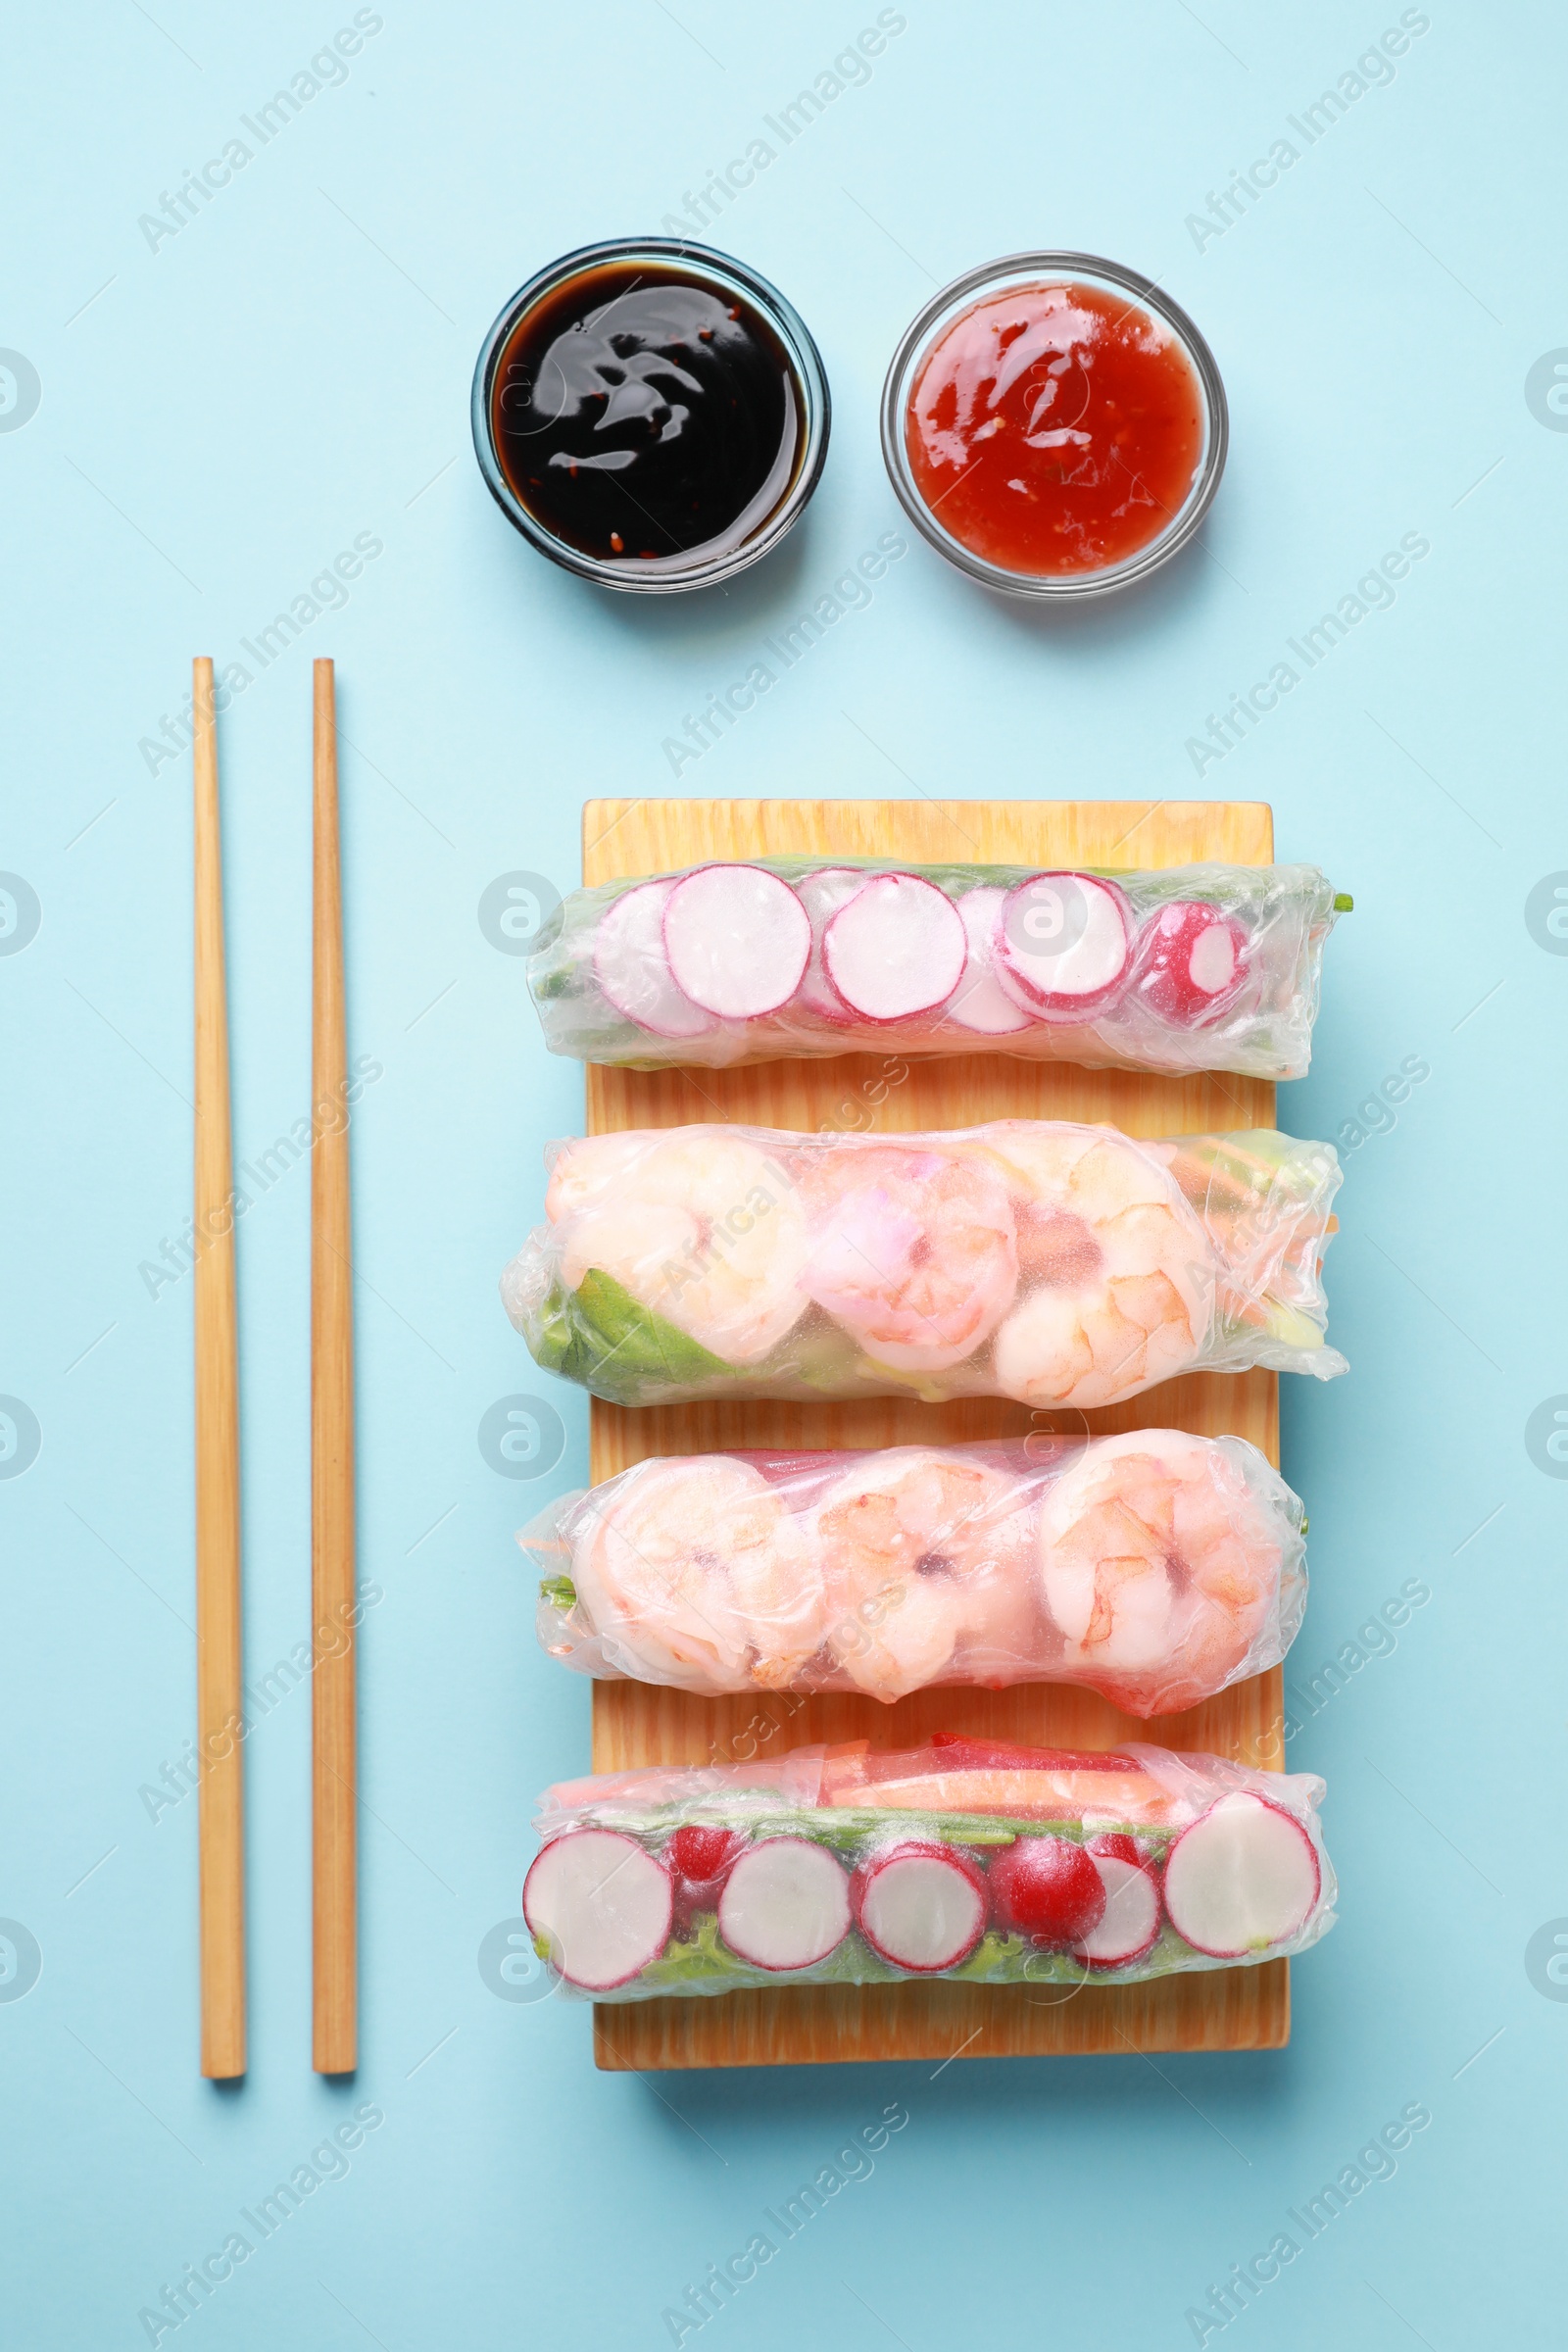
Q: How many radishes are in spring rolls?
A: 14